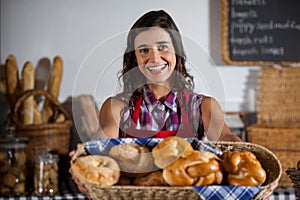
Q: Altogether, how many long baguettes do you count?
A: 3